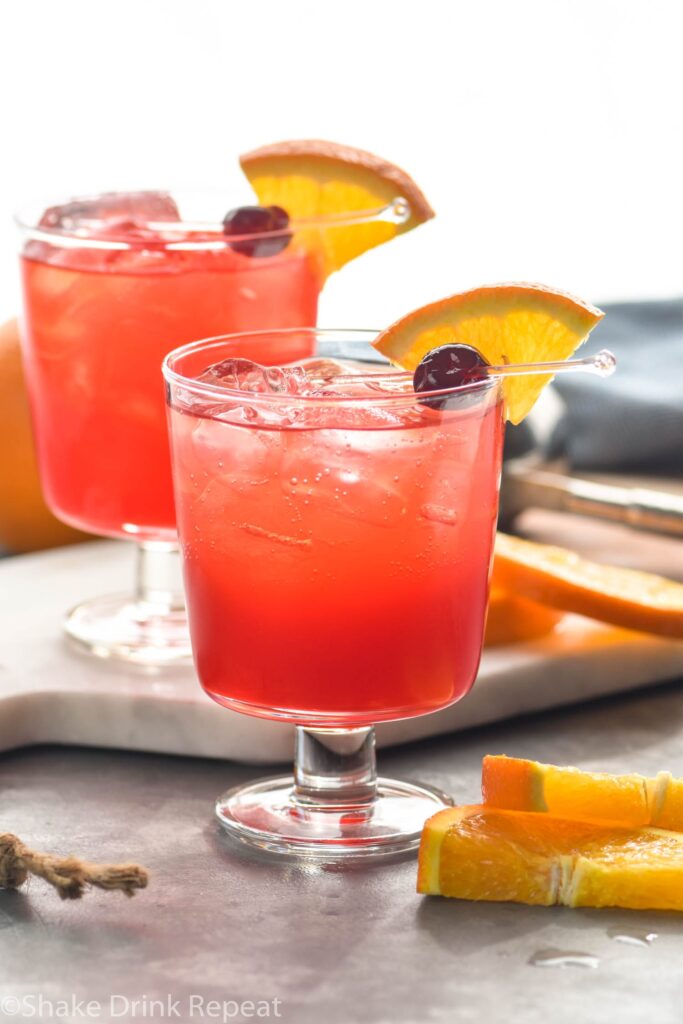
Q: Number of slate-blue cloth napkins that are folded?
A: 1